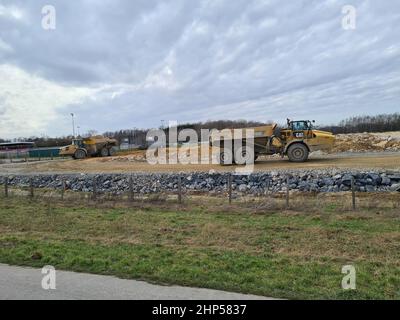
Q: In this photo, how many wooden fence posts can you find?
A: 9